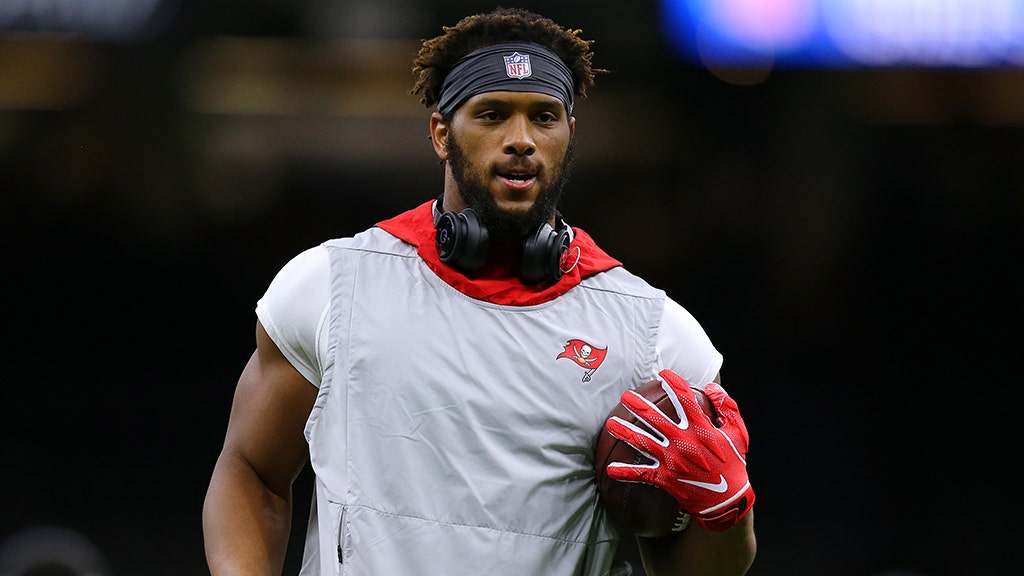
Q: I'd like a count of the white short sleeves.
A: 2